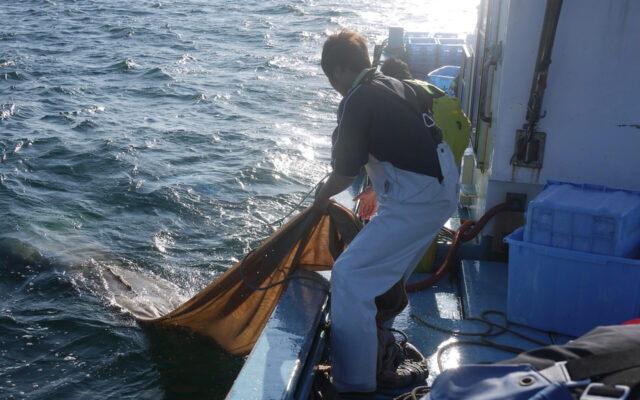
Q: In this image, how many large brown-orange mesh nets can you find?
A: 1